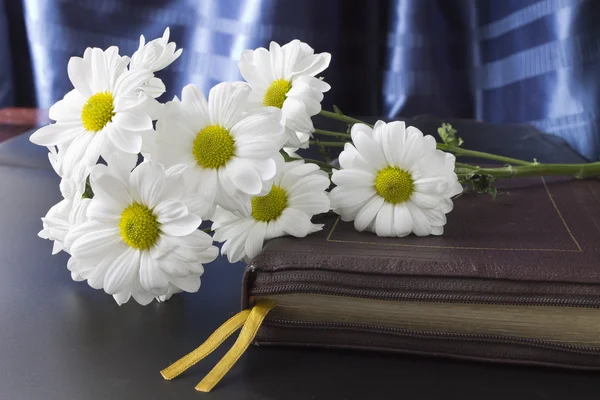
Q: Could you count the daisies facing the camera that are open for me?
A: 6